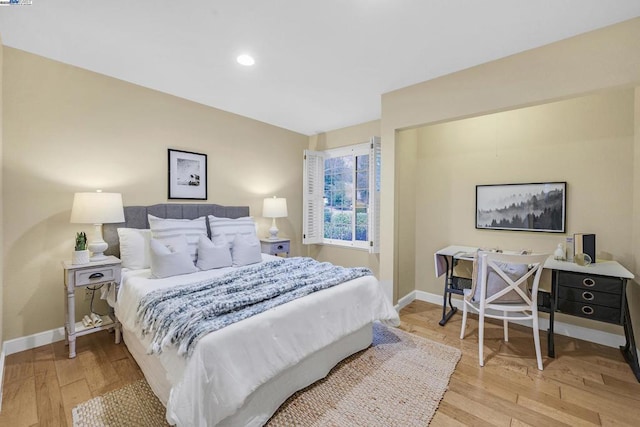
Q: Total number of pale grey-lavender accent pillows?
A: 3